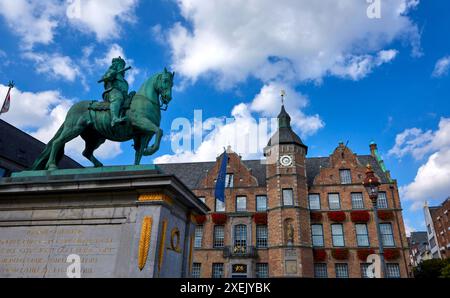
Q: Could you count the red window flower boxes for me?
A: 11